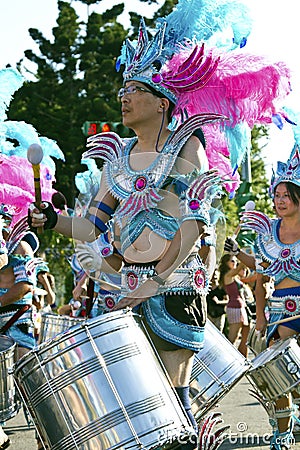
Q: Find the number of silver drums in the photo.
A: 5